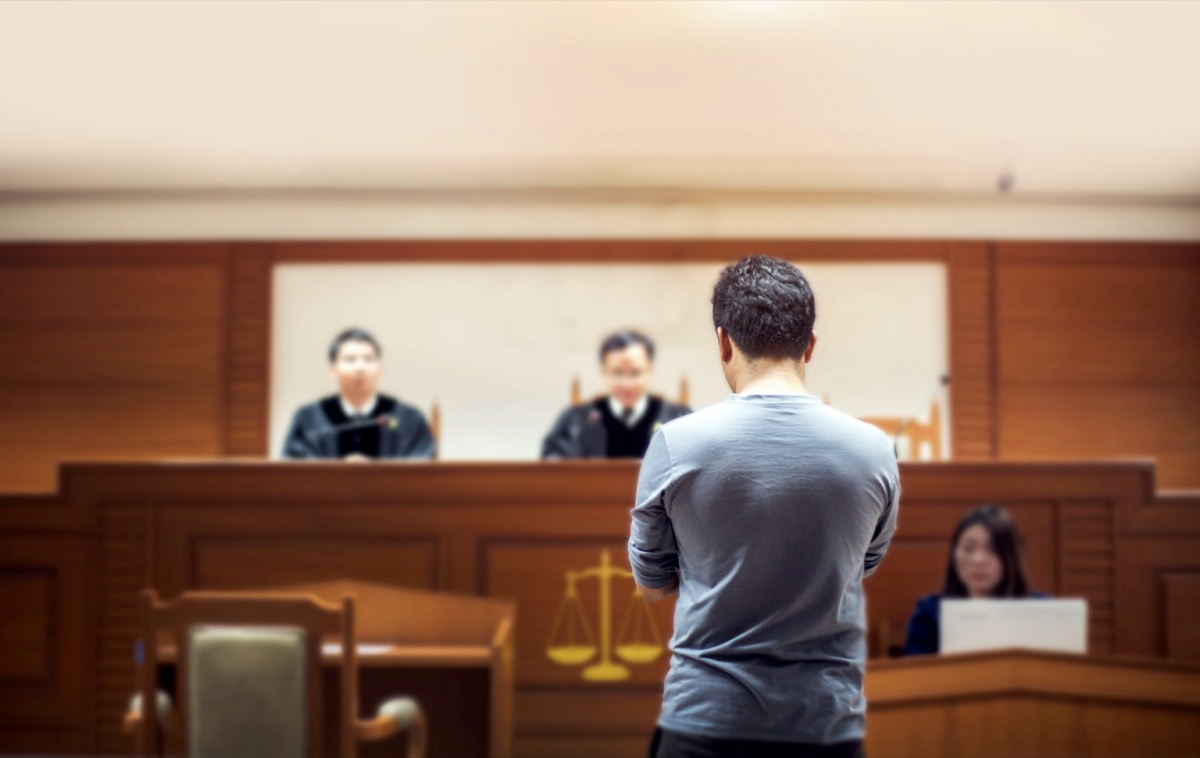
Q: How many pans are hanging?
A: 2